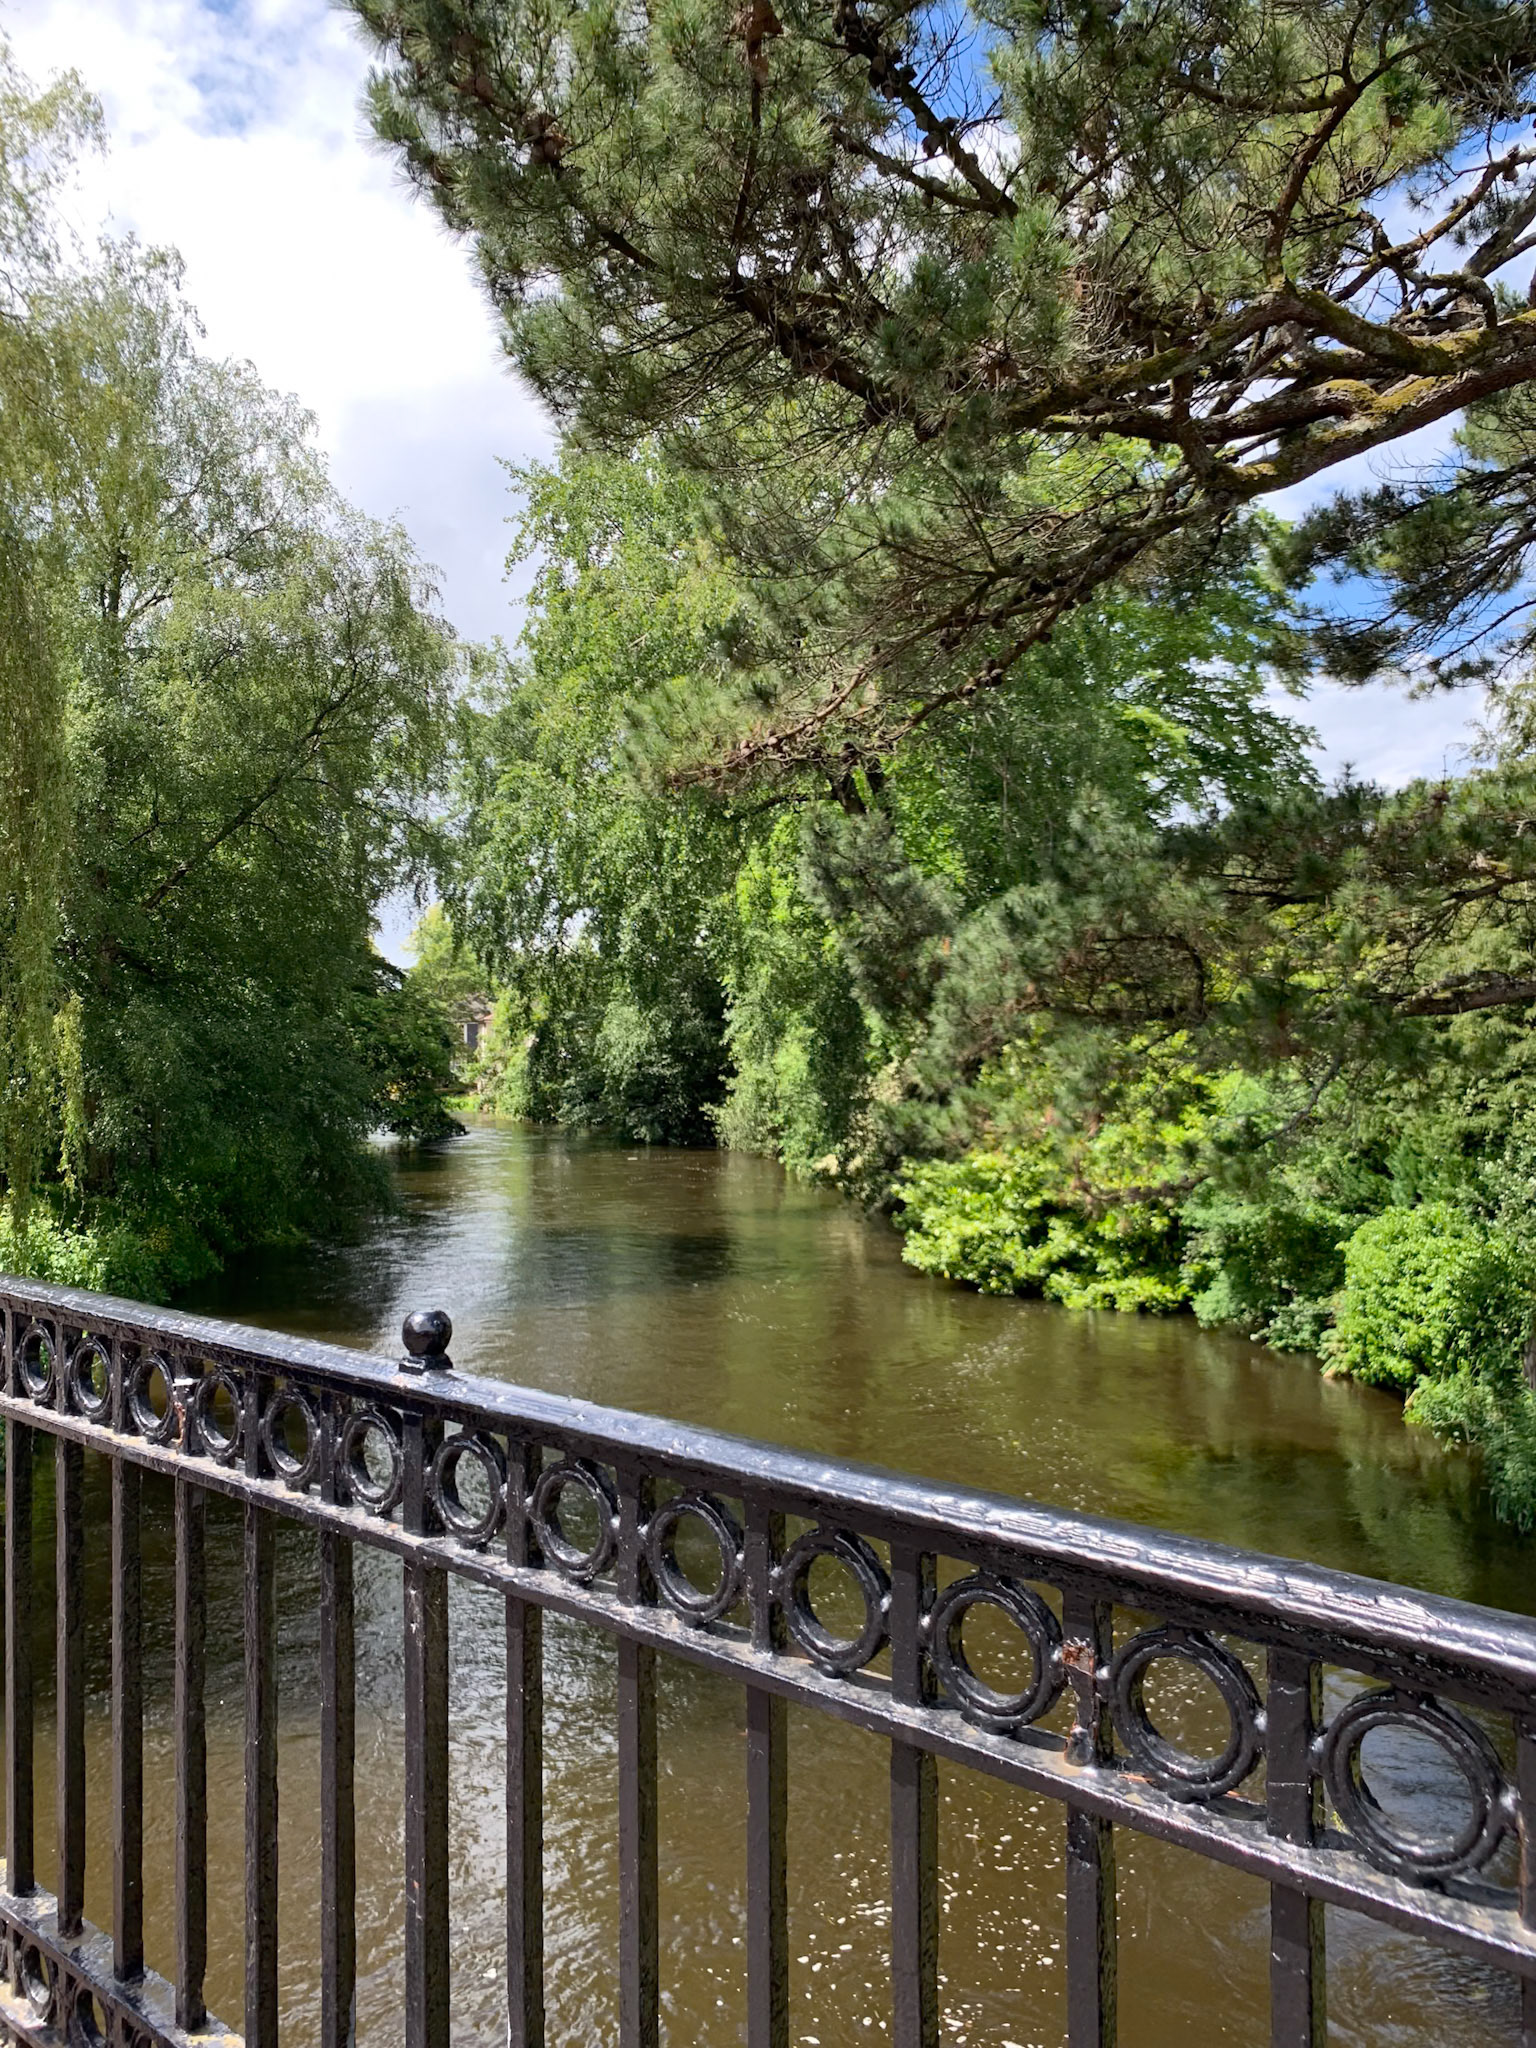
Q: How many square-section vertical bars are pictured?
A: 14